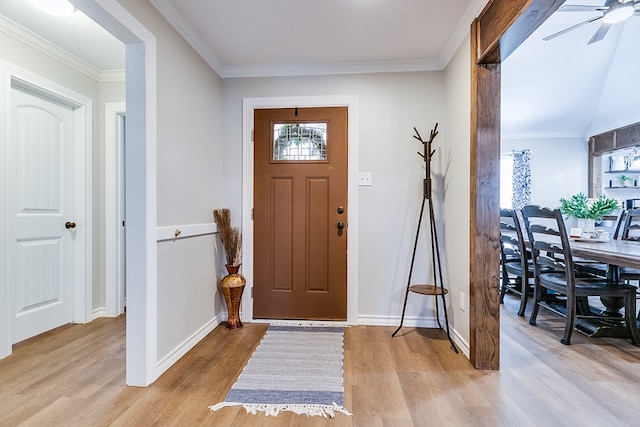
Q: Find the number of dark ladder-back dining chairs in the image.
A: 4